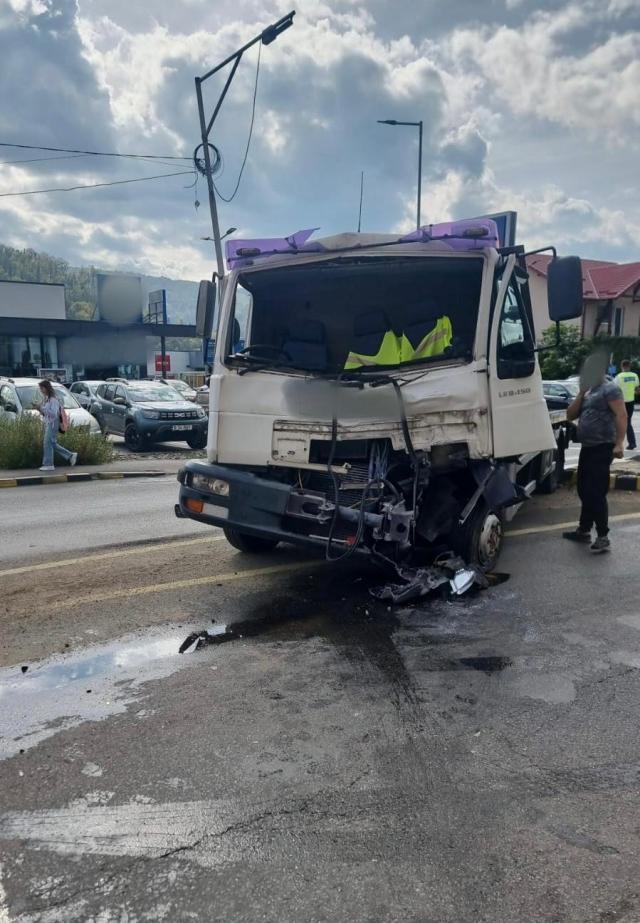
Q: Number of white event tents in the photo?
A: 0